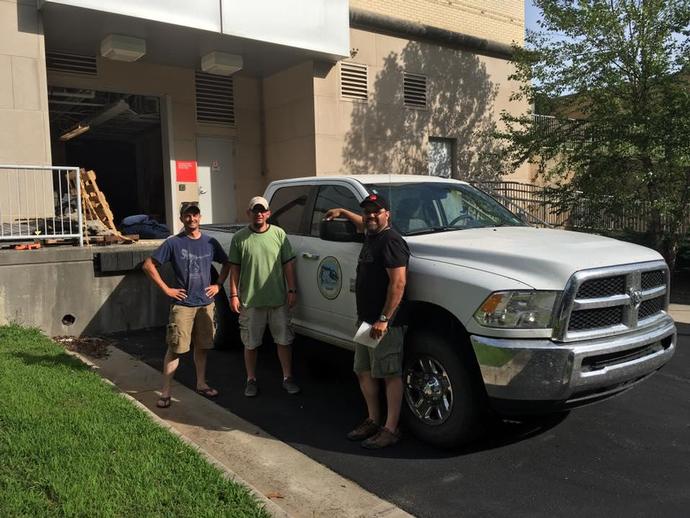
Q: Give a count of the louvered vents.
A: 4